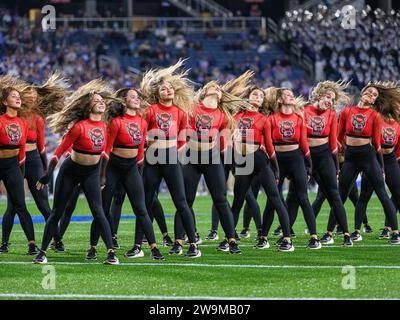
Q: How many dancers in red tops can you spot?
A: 11